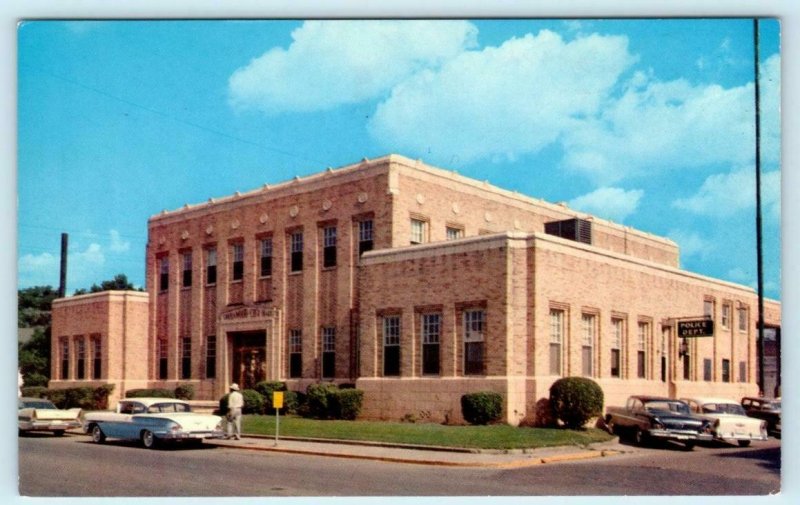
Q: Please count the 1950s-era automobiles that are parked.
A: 5